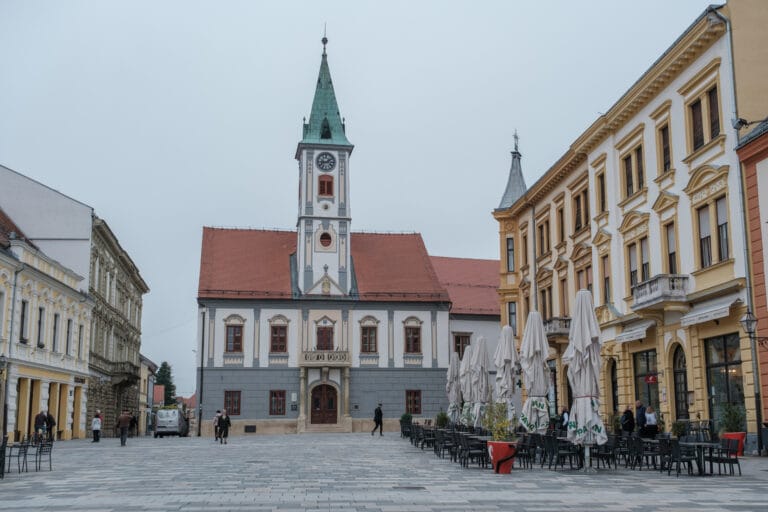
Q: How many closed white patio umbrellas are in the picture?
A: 6